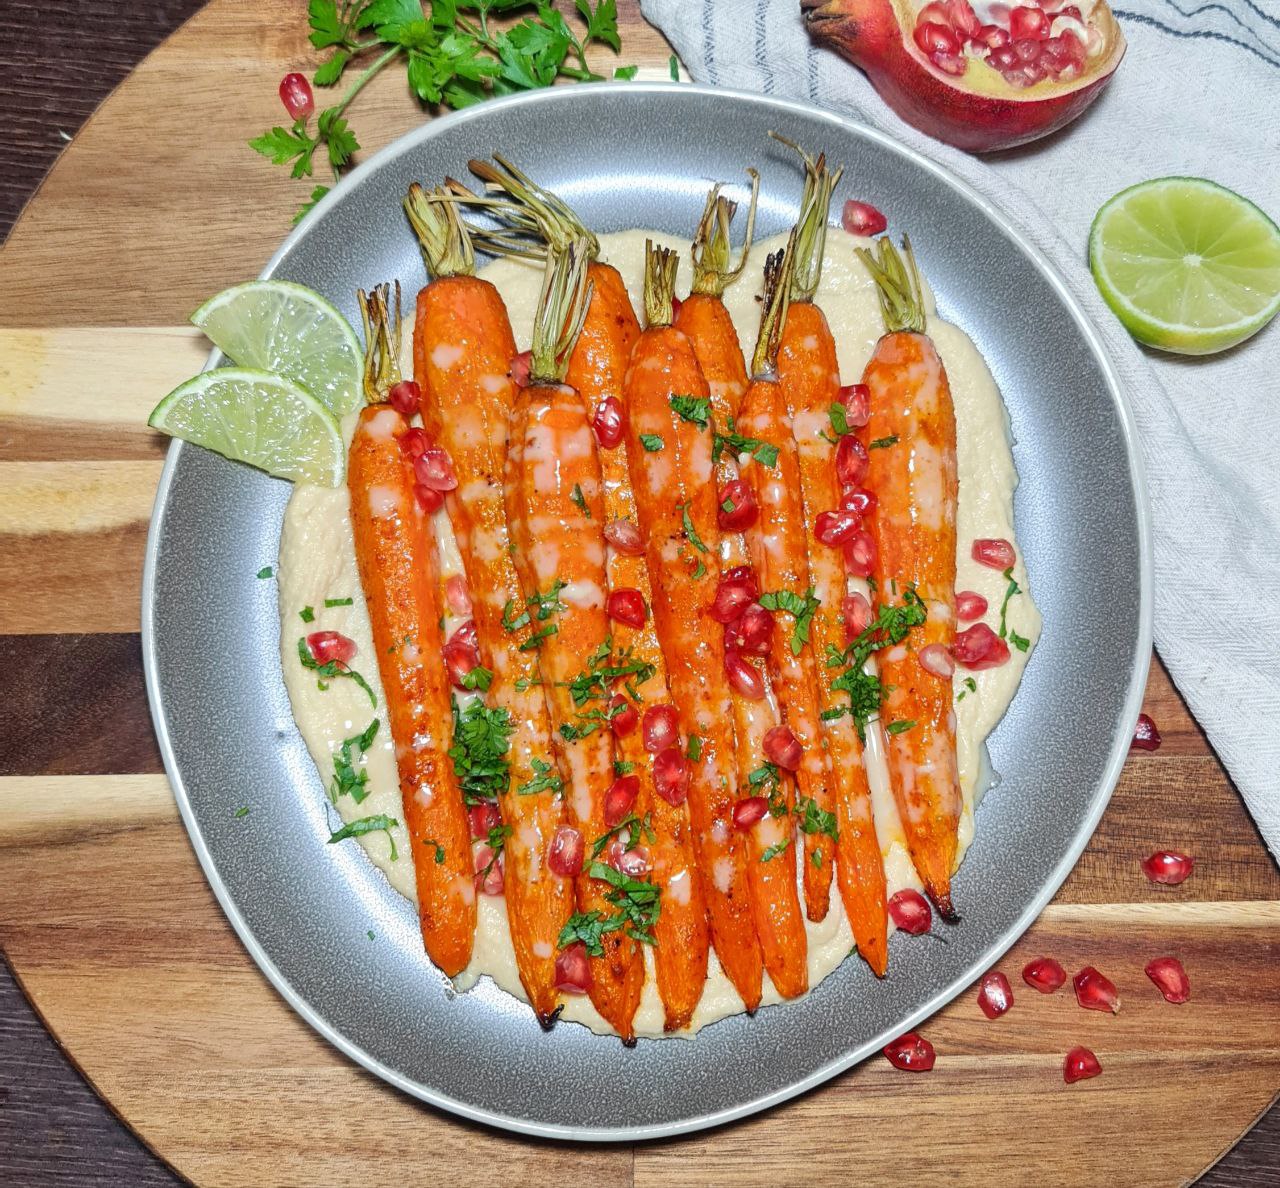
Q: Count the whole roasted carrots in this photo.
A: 9